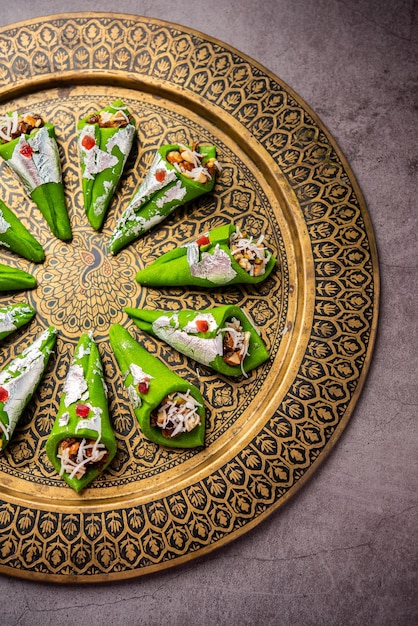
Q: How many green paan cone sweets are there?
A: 11